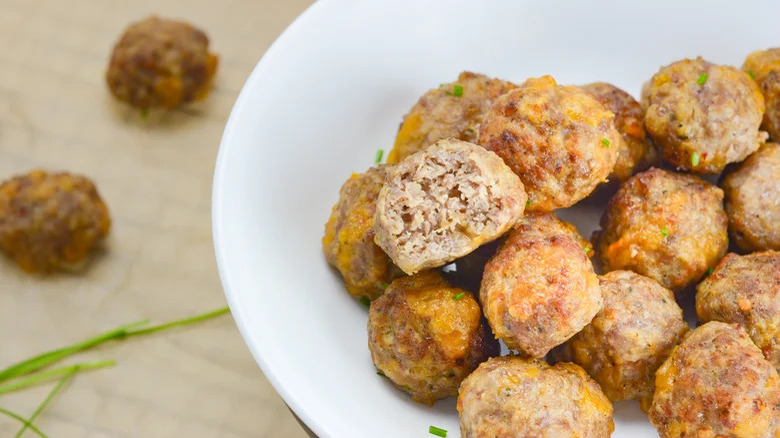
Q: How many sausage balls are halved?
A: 1